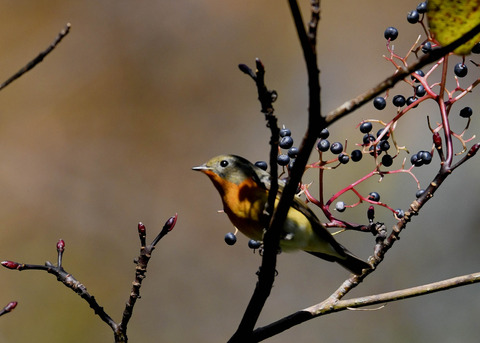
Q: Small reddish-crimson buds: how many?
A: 8